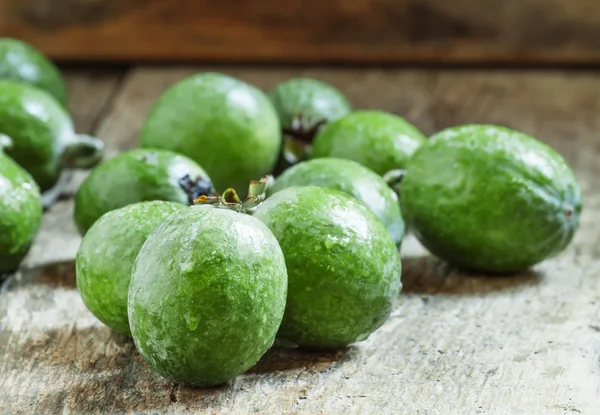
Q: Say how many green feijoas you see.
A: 12